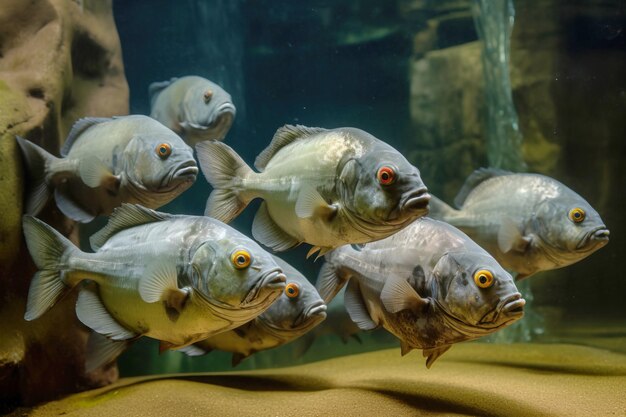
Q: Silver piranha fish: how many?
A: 7